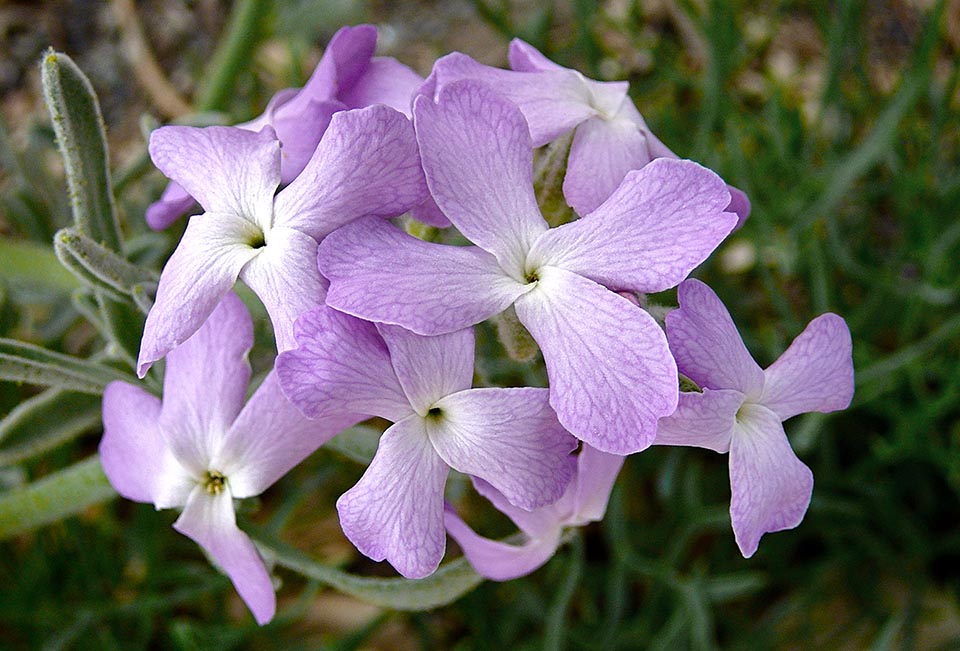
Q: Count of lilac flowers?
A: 8